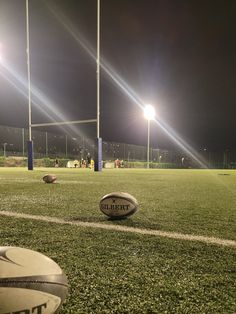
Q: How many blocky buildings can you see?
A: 0